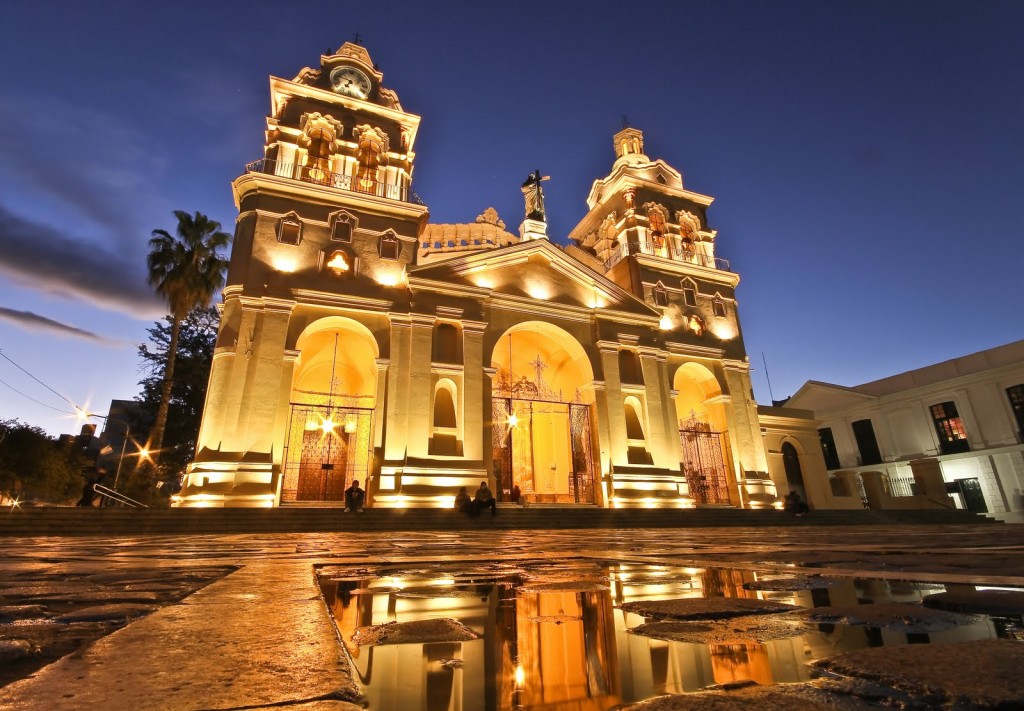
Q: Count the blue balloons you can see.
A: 0